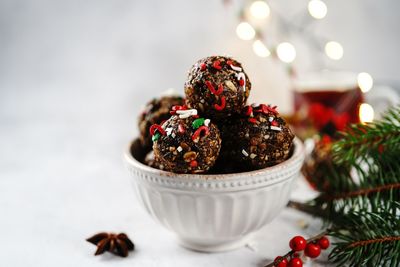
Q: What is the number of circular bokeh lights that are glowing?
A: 8